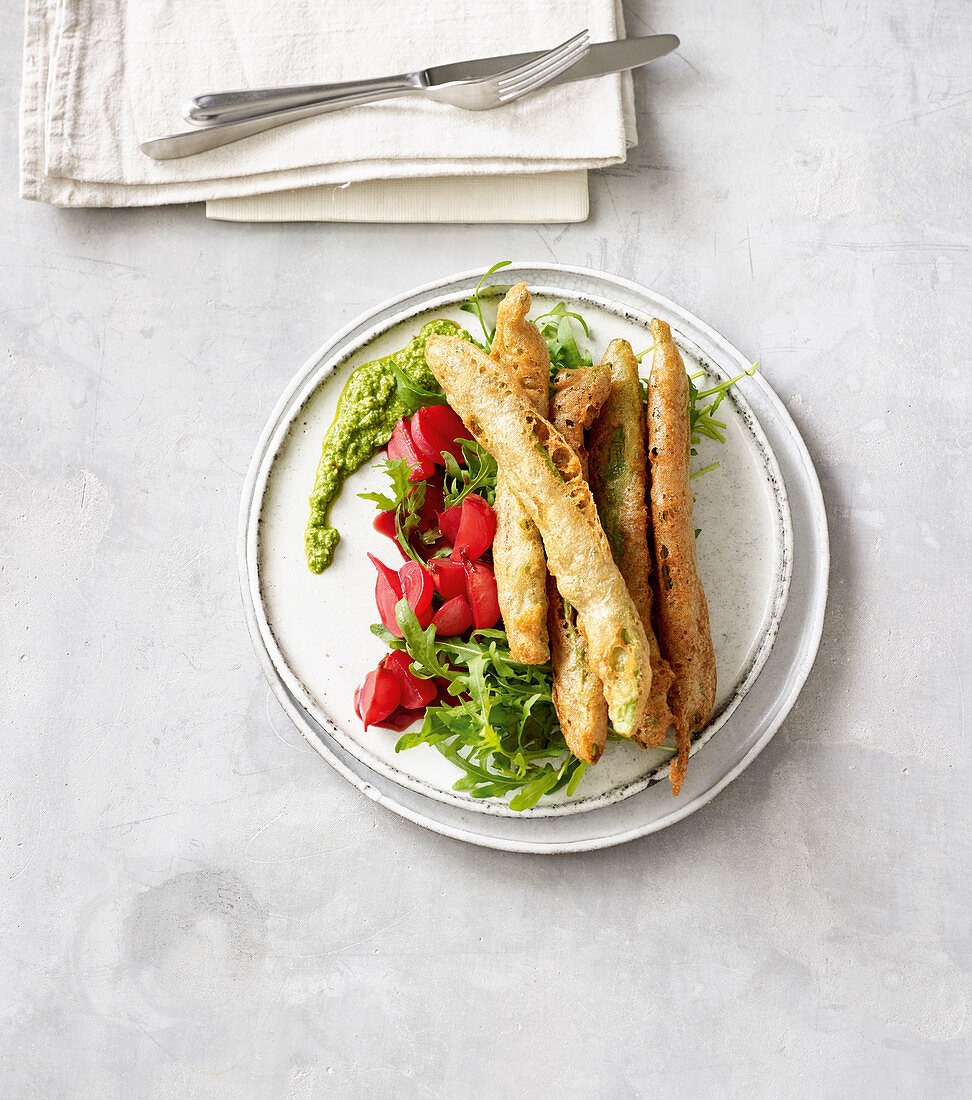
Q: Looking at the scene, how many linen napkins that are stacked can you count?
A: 2